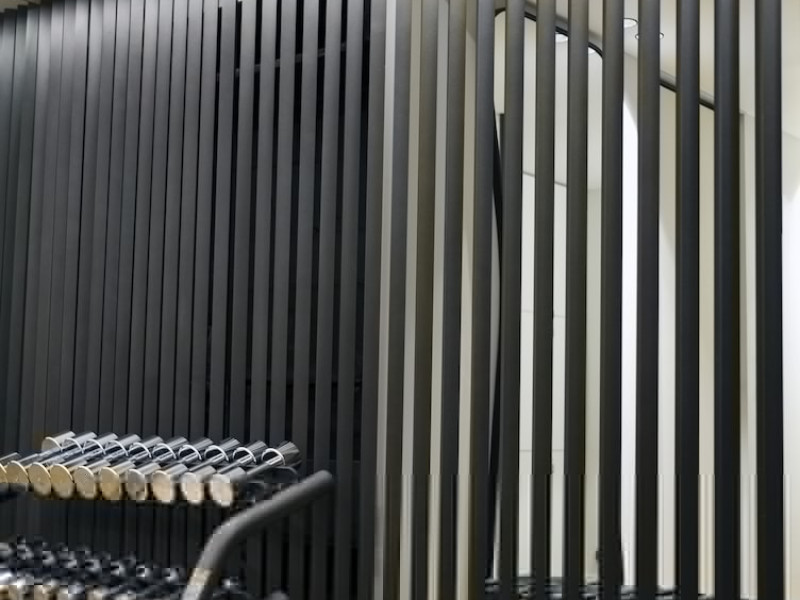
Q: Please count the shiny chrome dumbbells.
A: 10